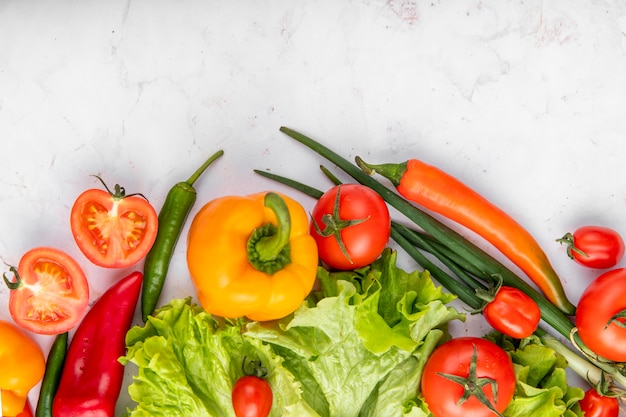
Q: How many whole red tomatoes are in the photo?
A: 7